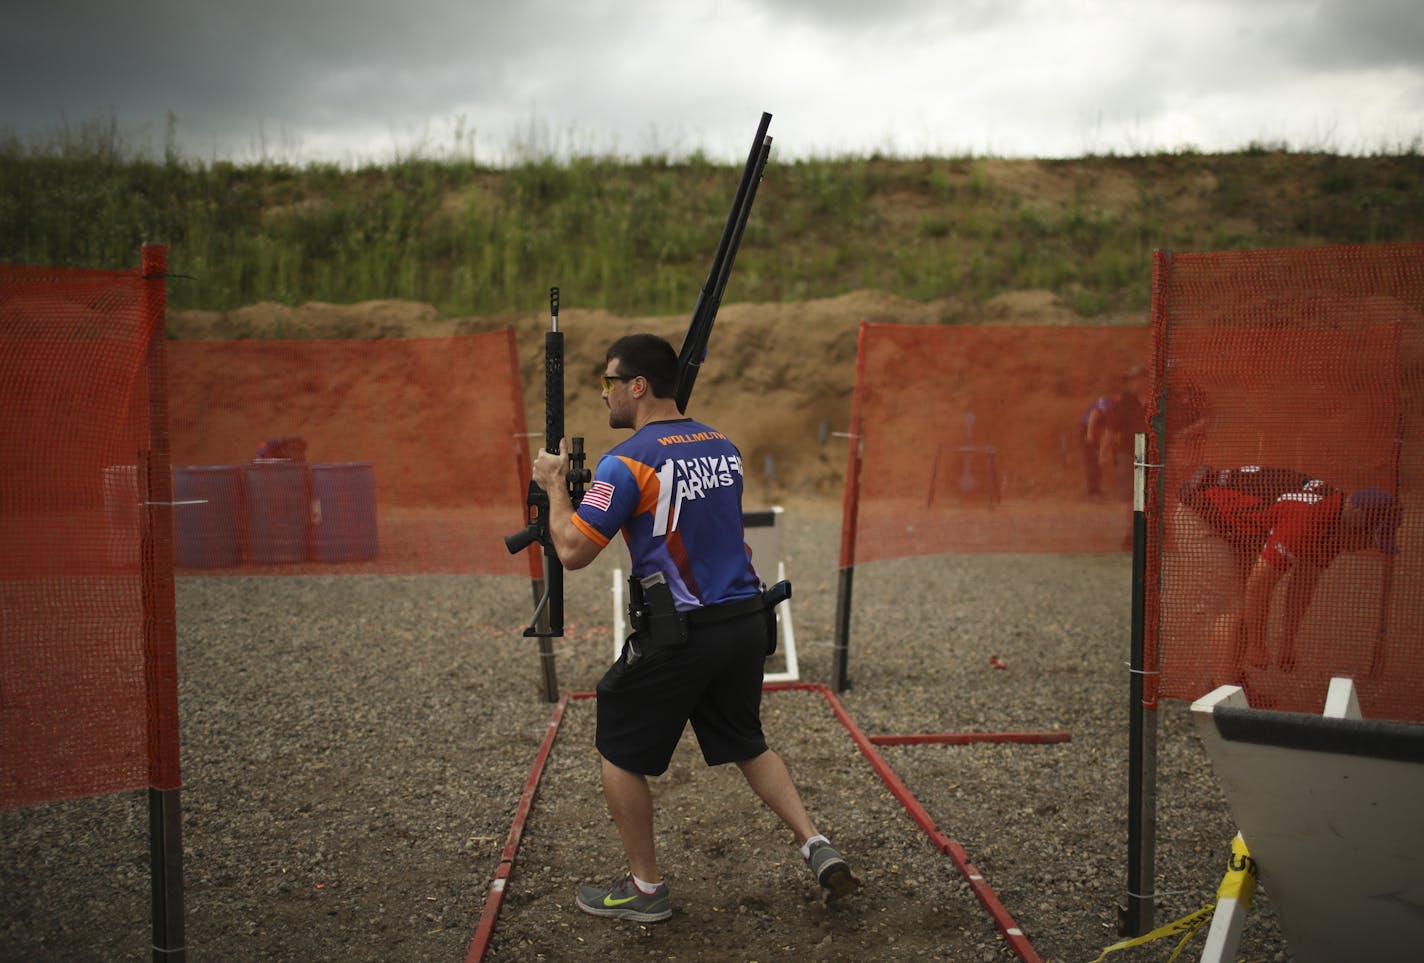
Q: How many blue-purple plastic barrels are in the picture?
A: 3